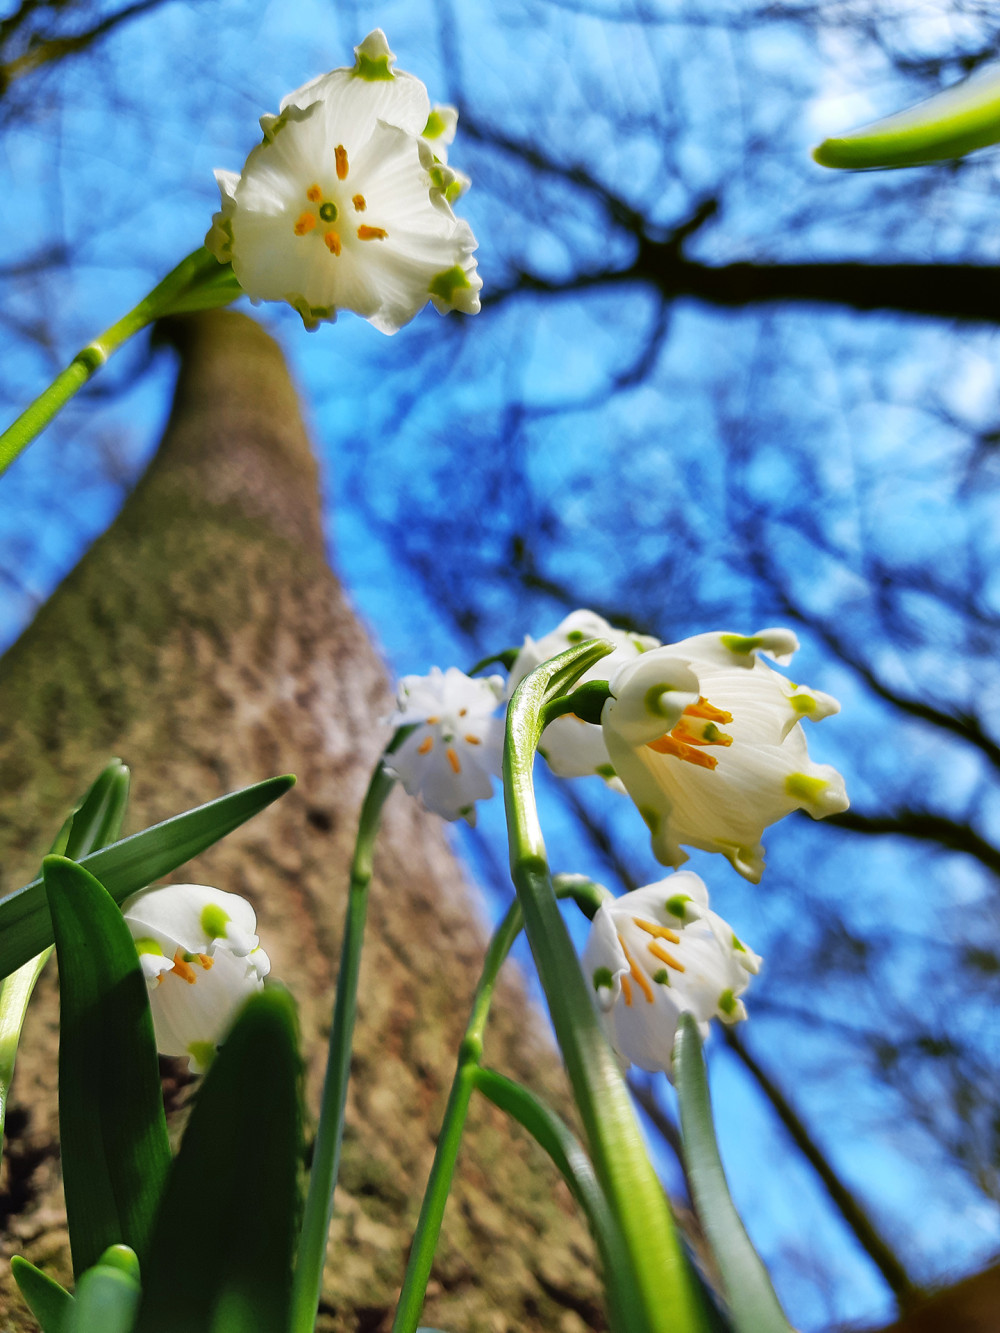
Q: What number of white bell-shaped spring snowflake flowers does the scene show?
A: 6